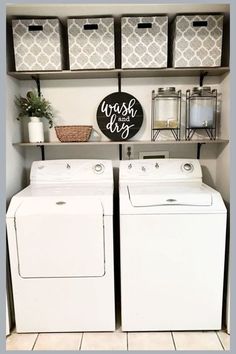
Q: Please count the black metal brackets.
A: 6